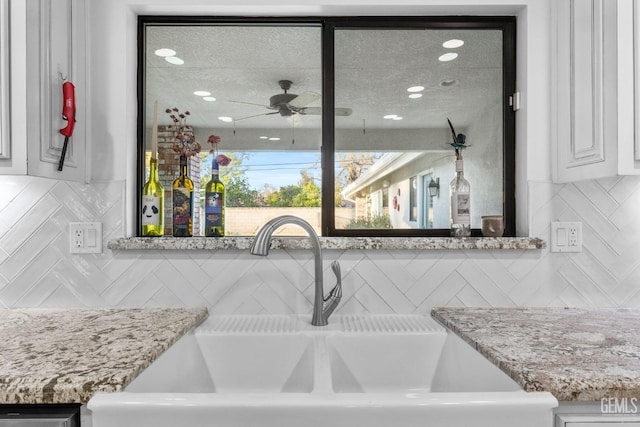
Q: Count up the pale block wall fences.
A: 1